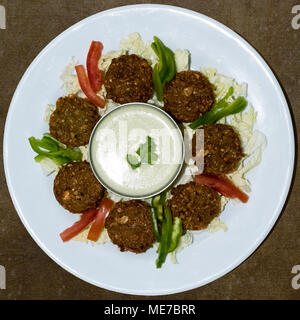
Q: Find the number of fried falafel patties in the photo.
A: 7